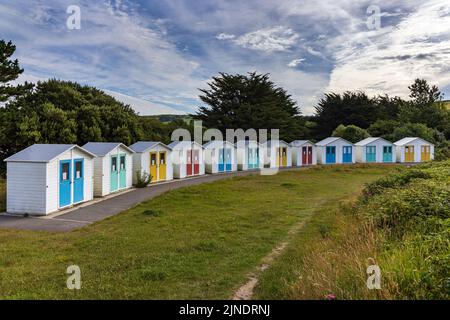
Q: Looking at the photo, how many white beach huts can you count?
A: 11